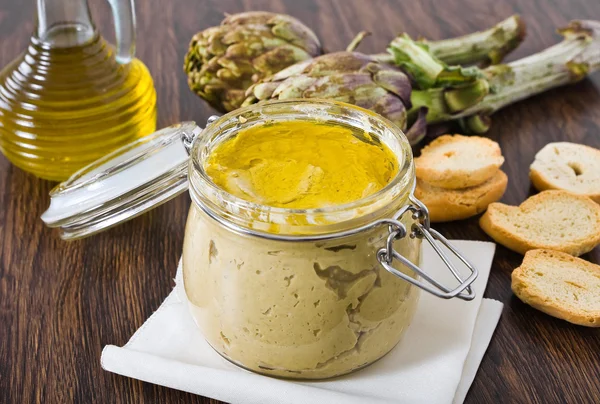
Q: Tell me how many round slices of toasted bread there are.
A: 5